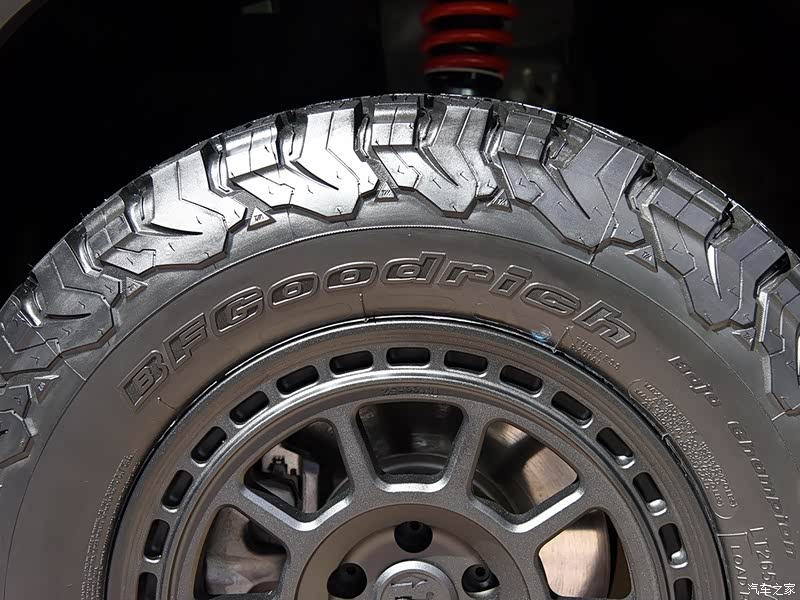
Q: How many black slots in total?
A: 15